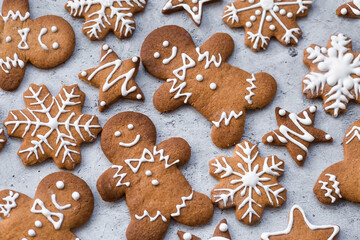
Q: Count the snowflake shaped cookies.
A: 5